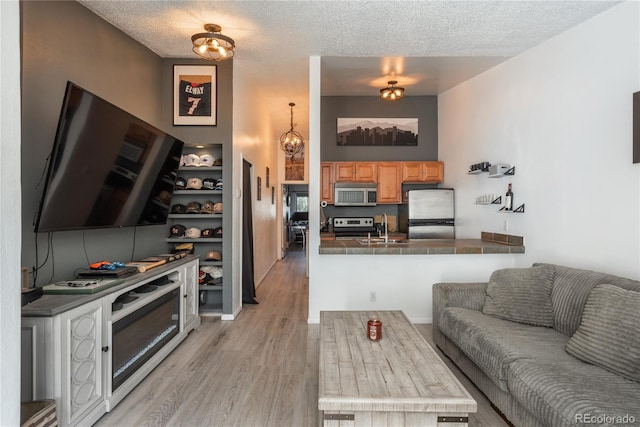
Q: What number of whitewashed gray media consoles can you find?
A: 1